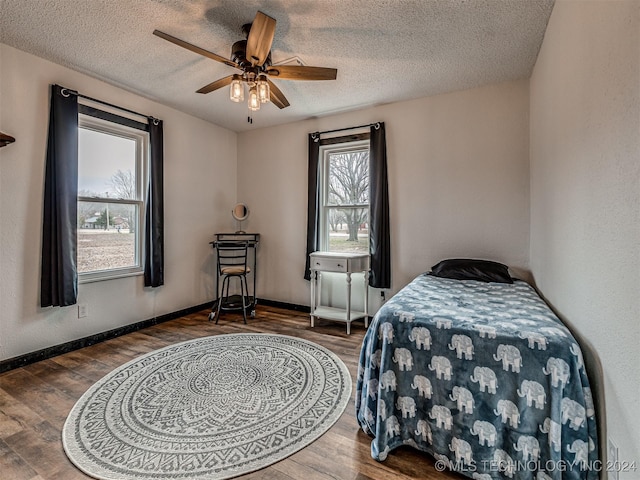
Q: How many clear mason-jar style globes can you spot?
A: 3